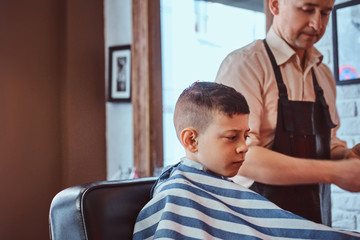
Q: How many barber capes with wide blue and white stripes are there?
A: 1